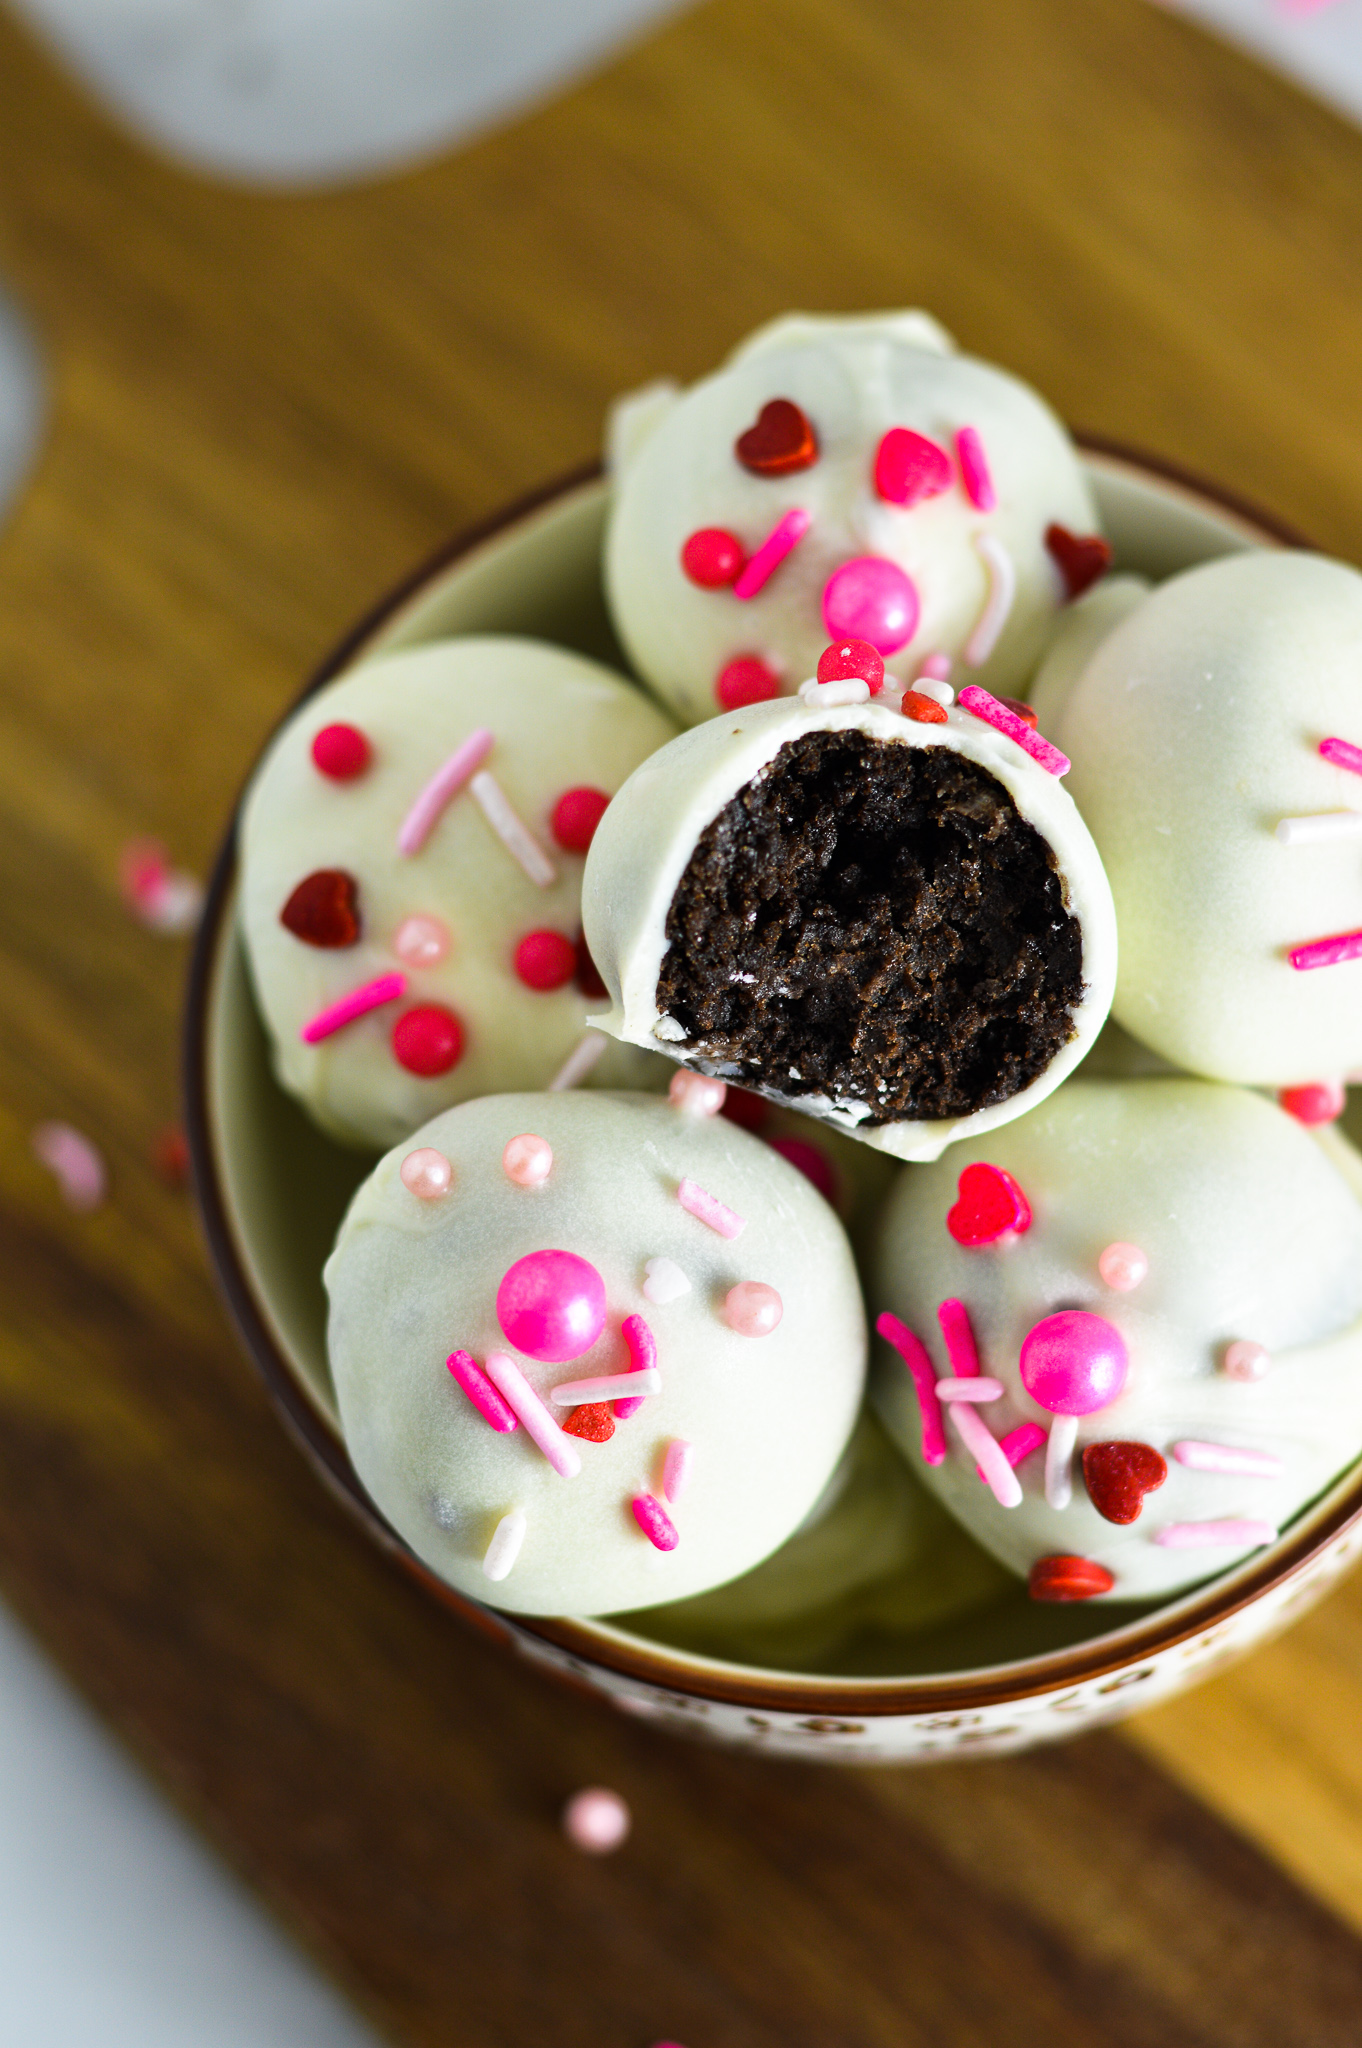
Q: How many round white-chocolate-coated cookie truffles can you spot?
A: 6